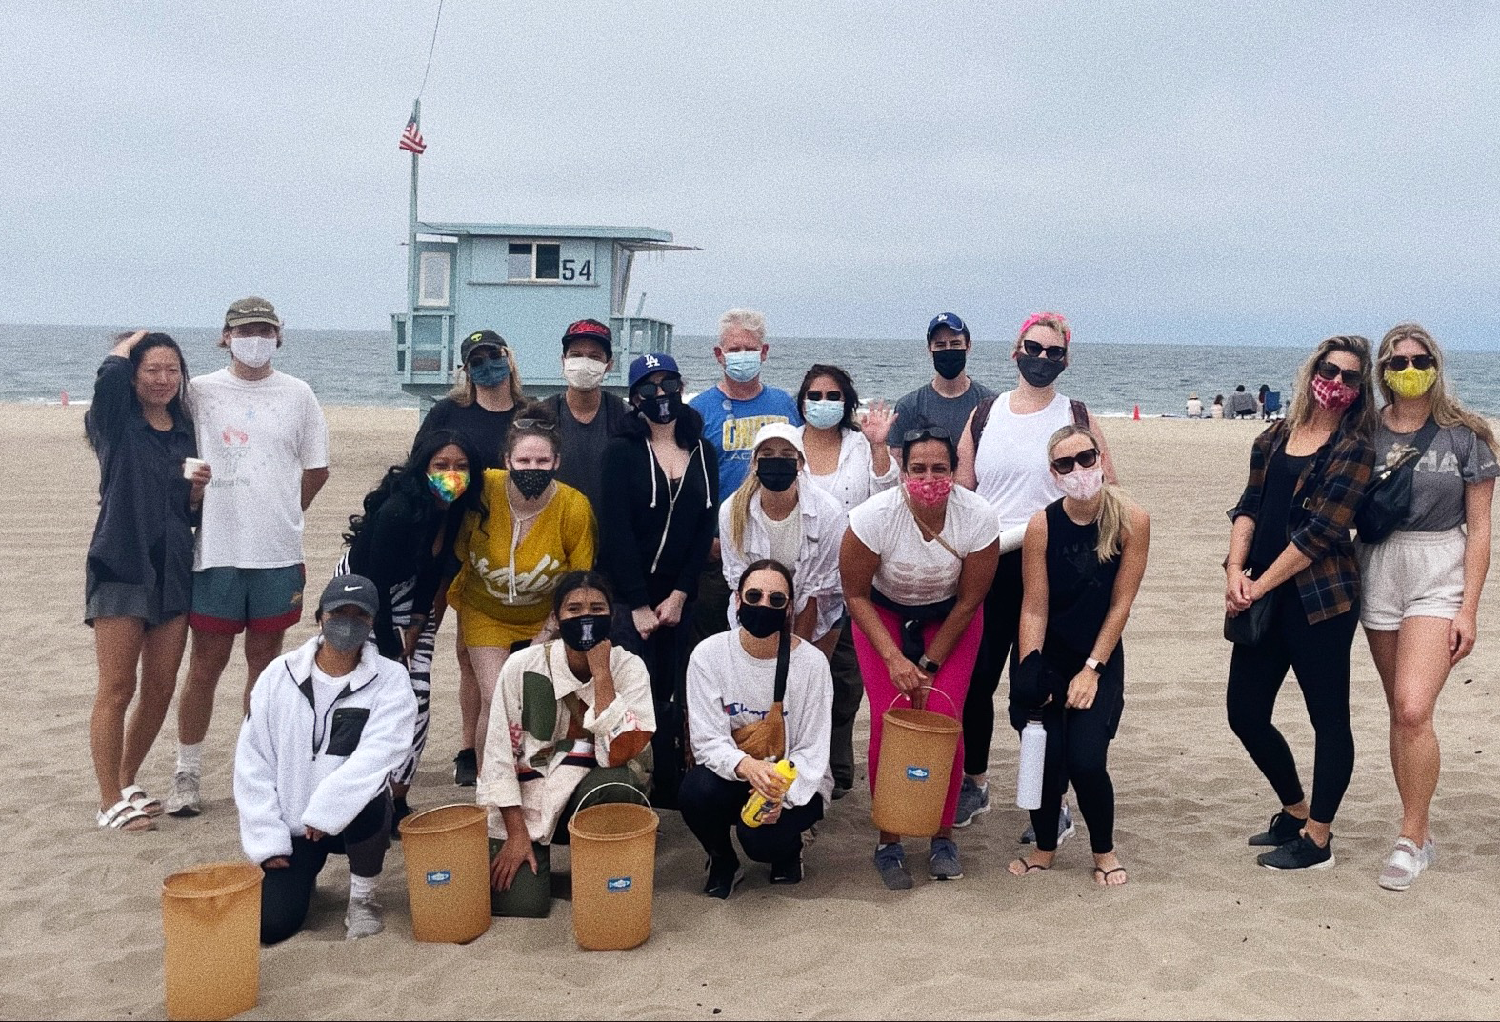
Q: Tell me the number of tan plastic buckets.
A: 4